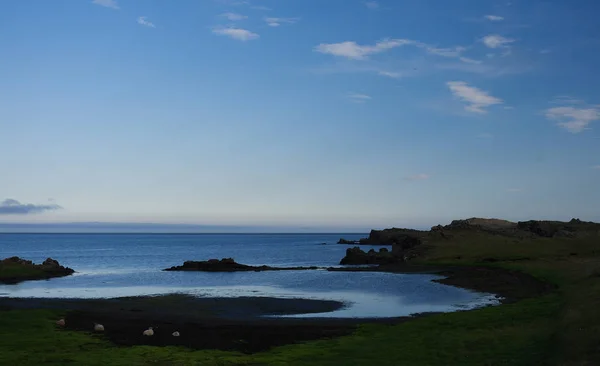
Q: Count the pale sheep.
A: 4